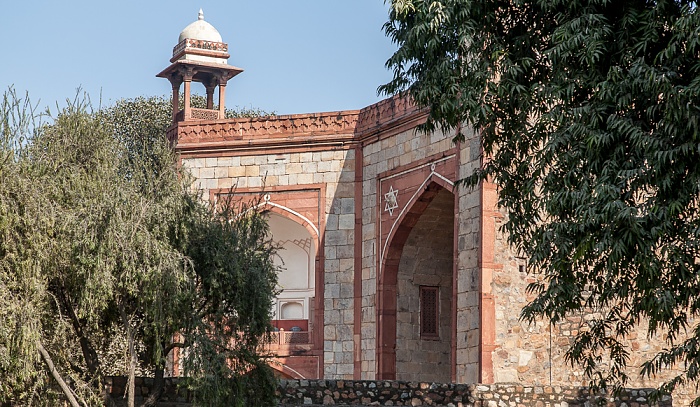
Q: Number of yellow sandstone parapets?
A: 0